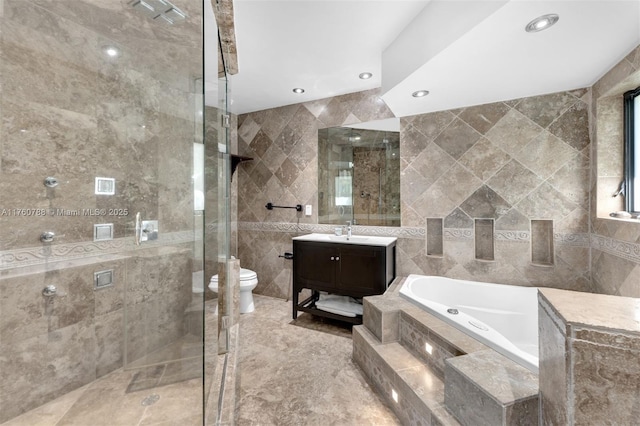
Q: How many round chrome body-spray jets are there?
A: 3